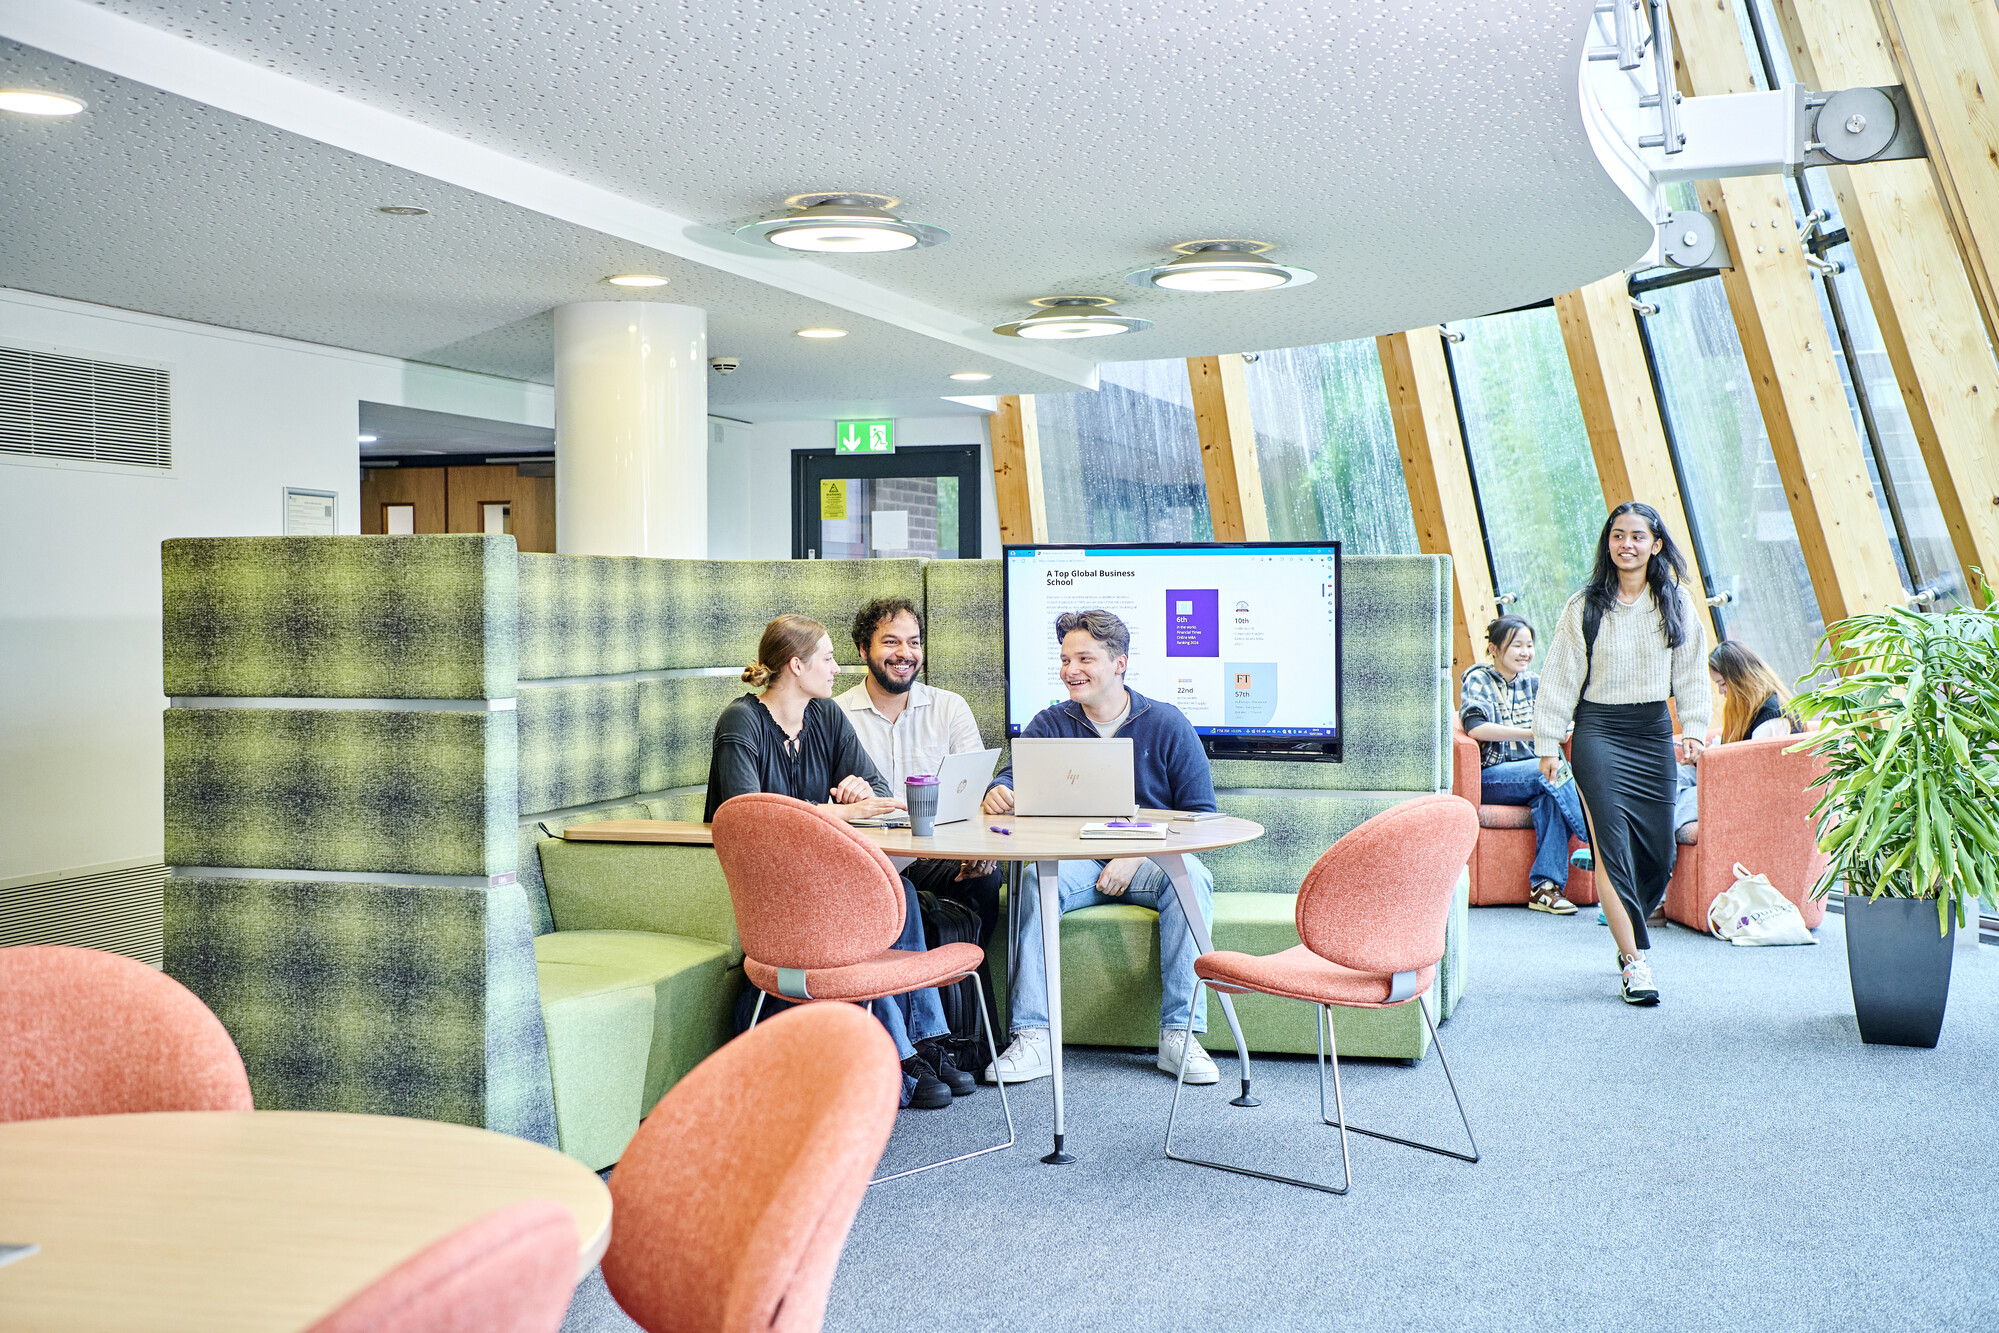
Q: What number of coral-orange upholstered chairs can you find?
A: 7